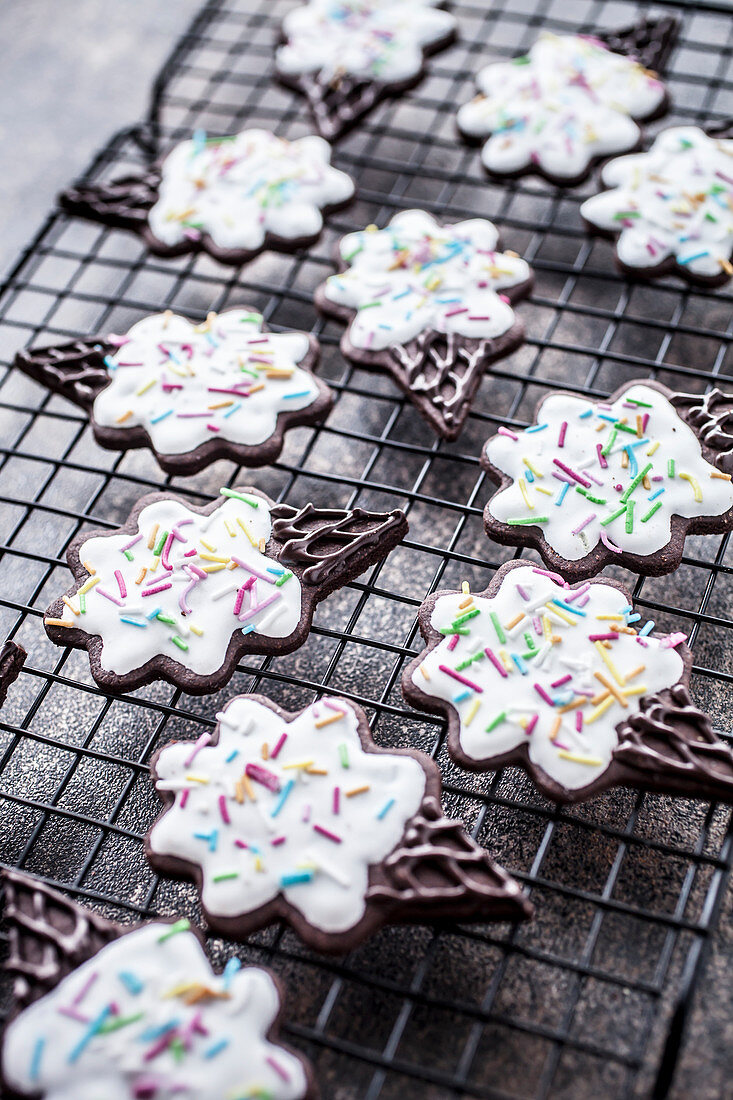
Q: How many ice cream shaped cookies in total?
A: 11